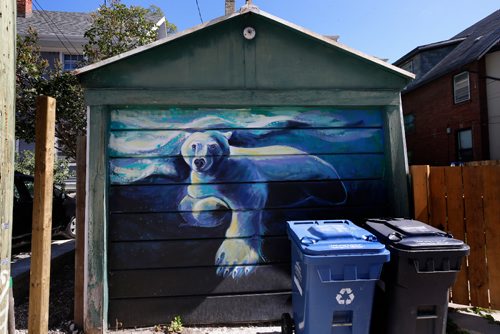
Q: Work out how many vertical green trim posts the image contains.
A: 2